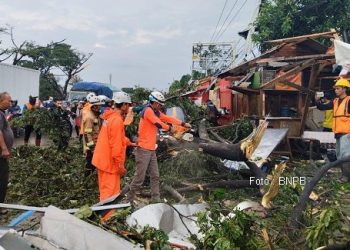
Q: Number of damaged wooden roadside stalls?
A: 1